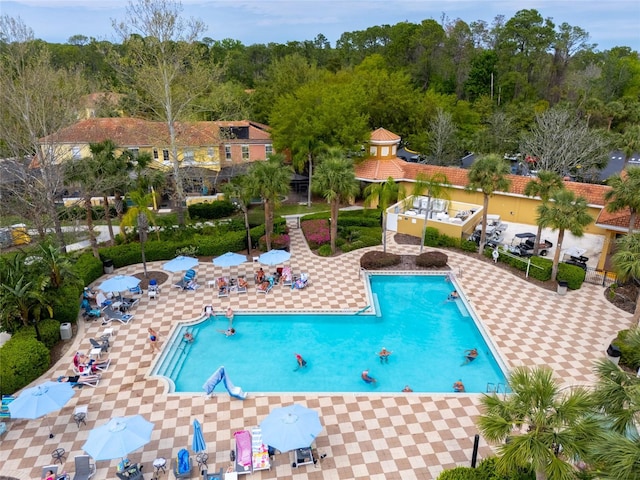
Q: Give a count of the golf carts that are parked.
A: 4